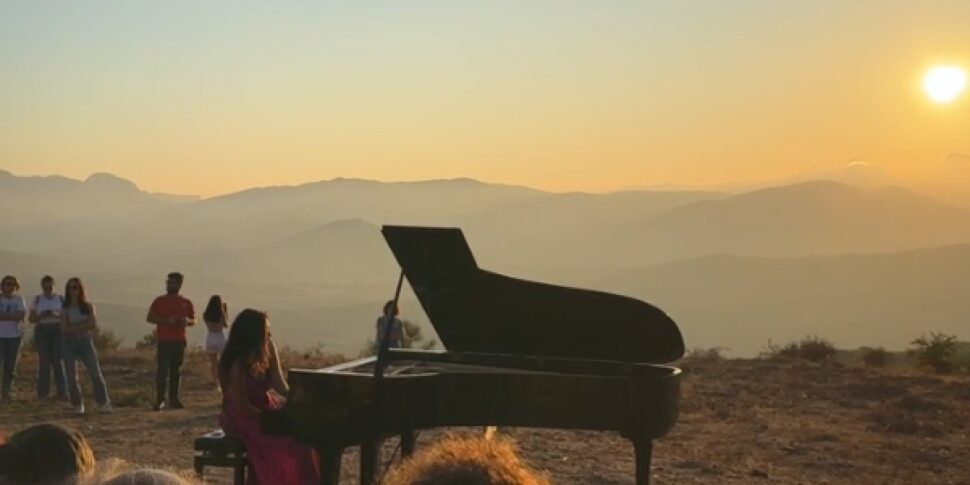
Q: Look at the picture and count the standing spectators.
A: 6